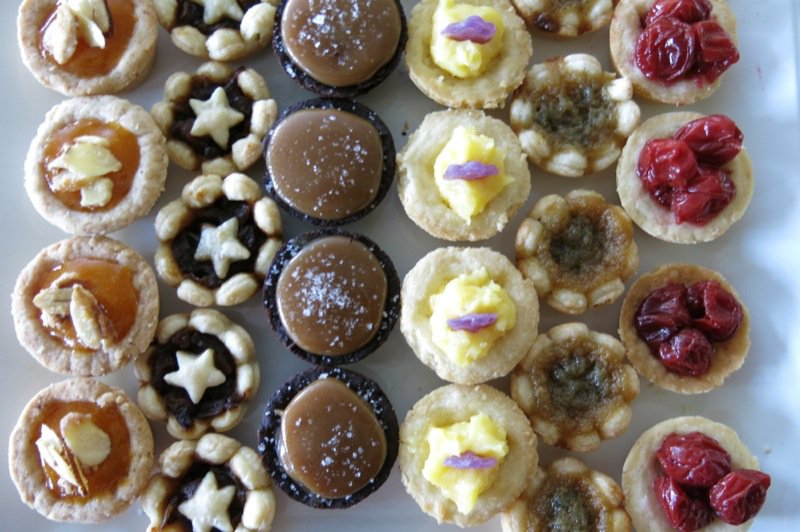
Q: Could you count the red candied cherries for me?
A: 12